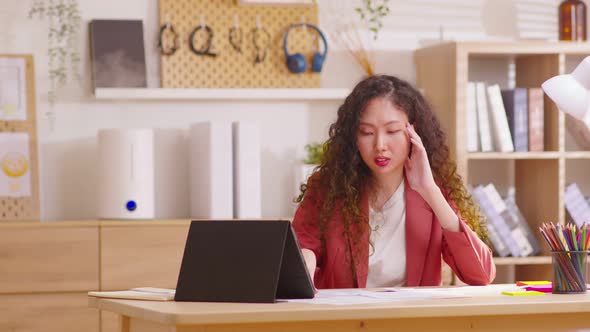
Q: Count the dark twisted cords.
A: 4